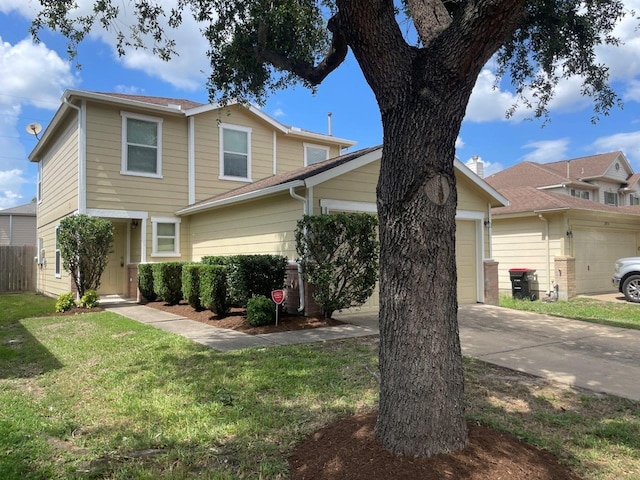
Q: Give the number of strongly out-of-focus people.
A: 0